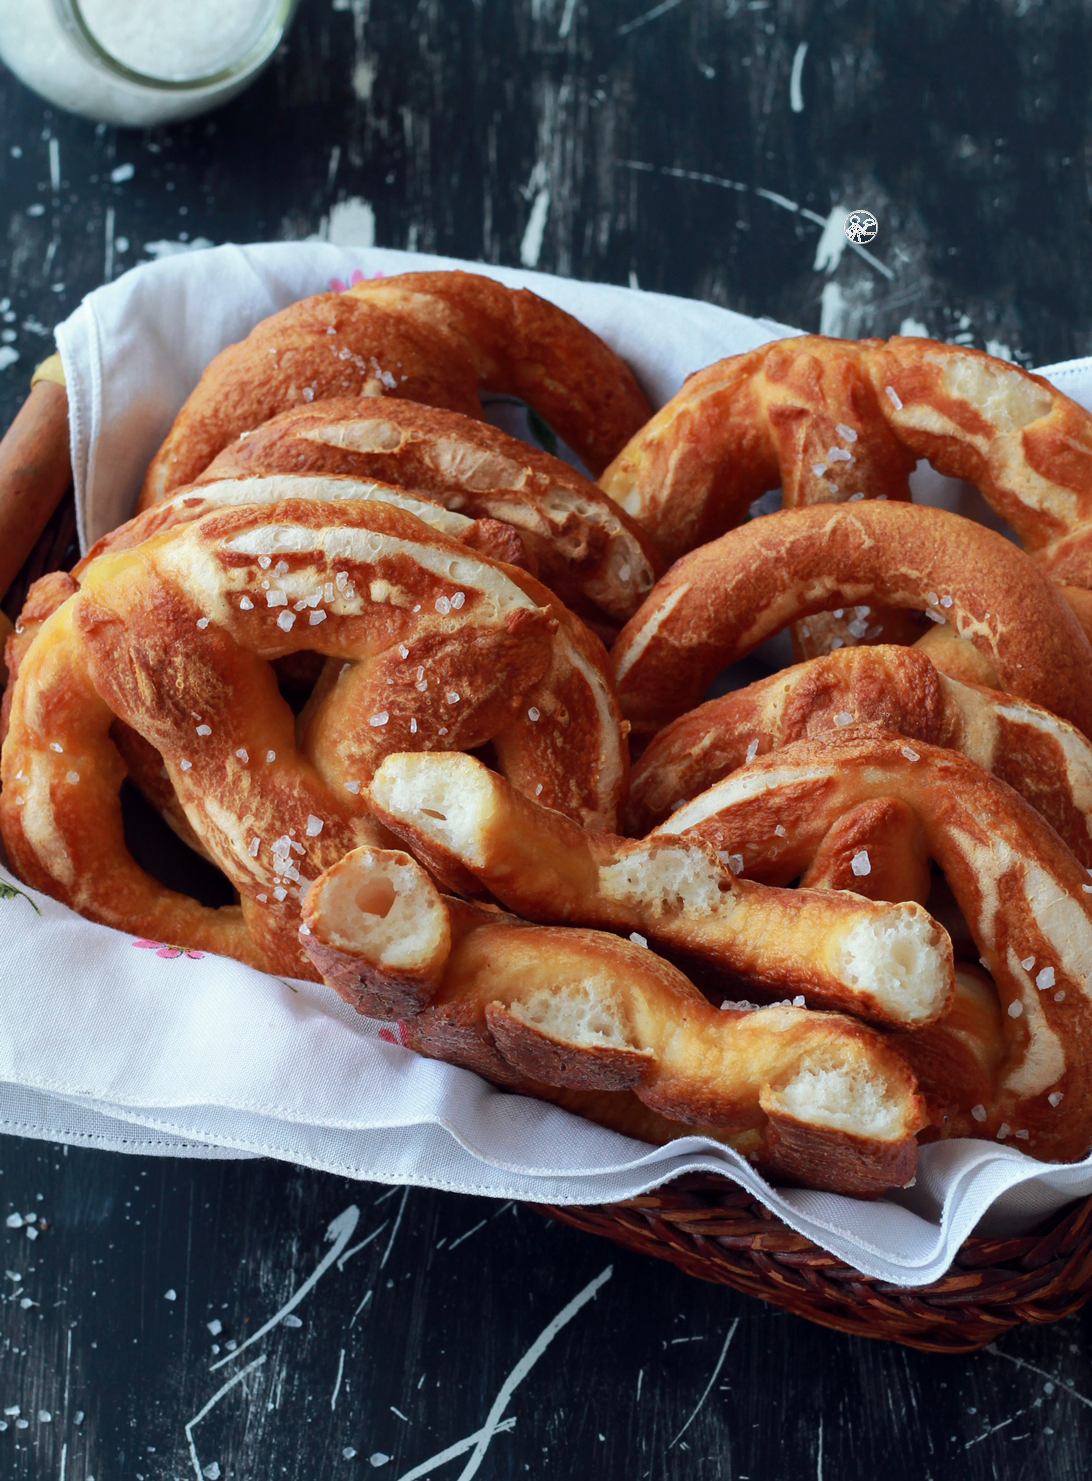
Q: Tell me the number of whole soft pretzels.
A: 8